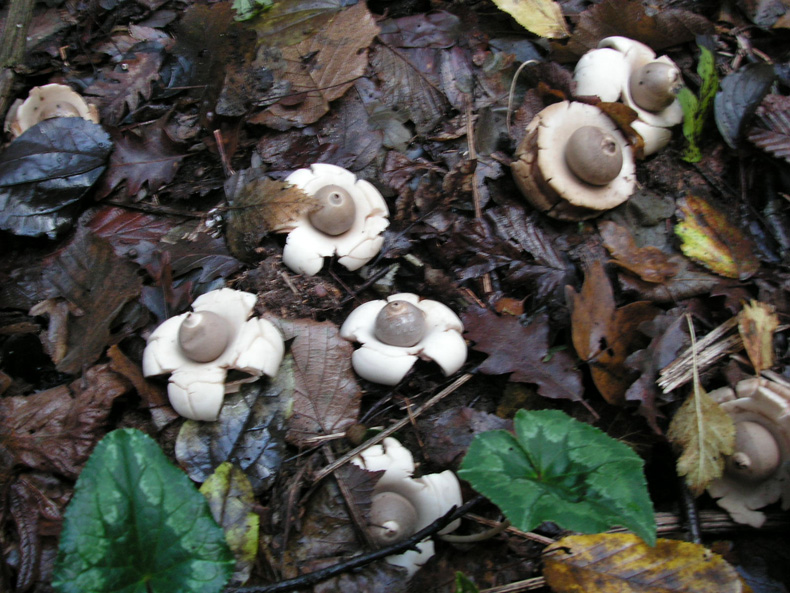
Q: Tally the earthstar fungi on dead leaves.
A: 8